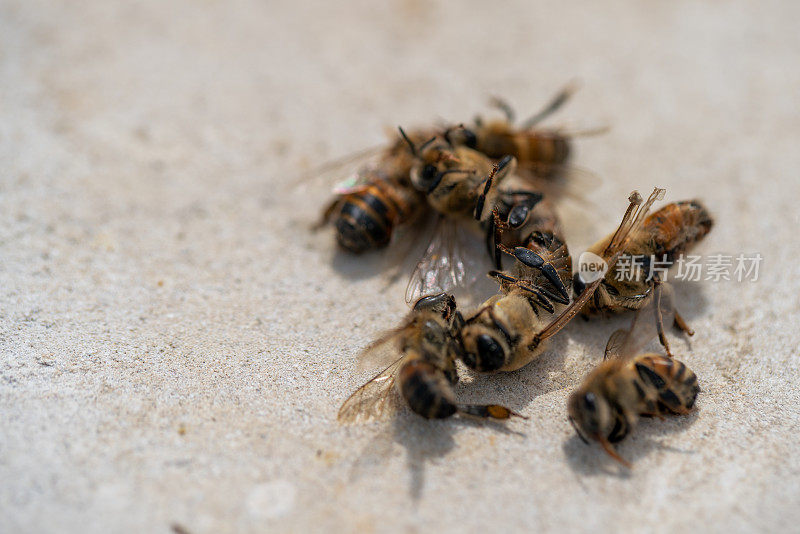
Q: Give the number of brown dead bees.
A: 7